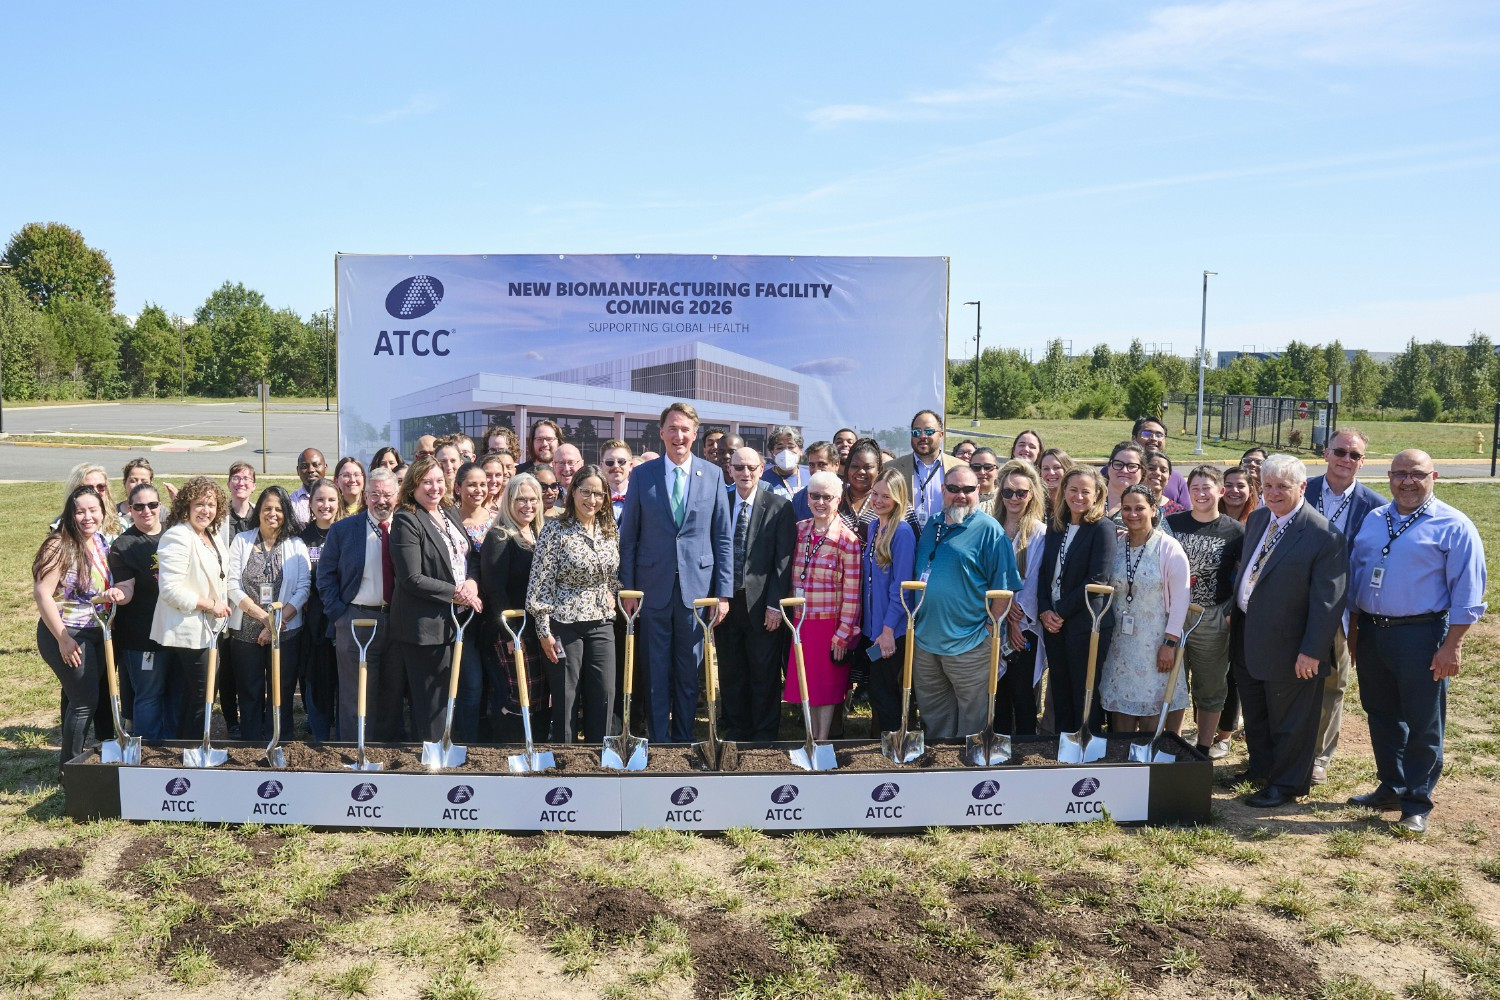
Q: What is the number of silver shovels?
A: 13